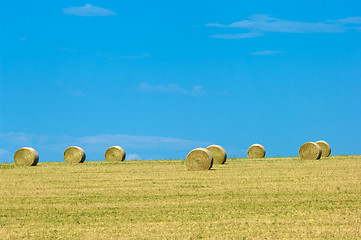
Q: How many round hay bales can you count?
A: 8